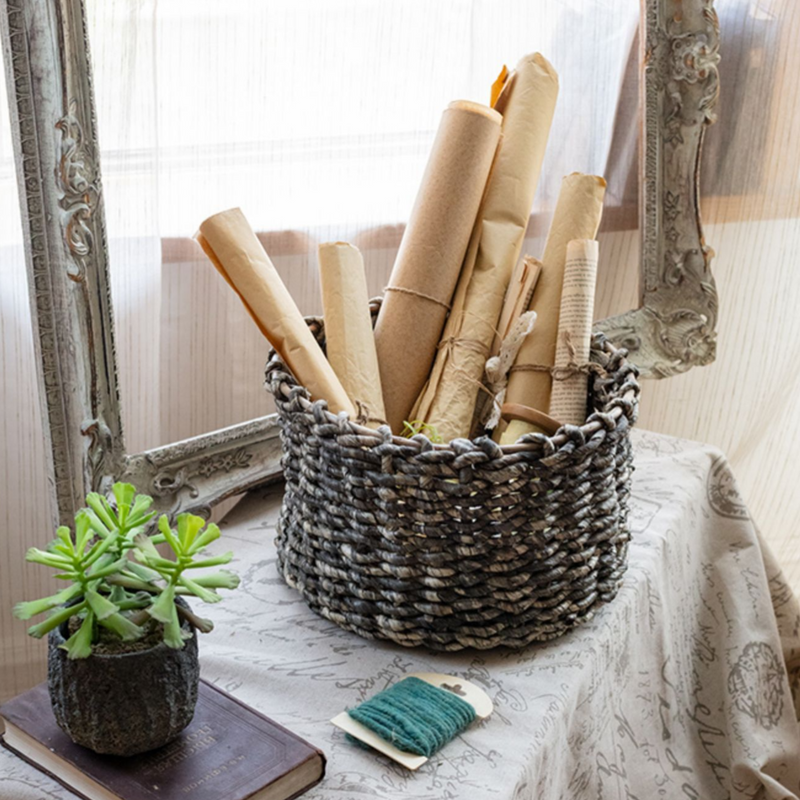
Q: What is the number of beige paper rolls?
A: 7